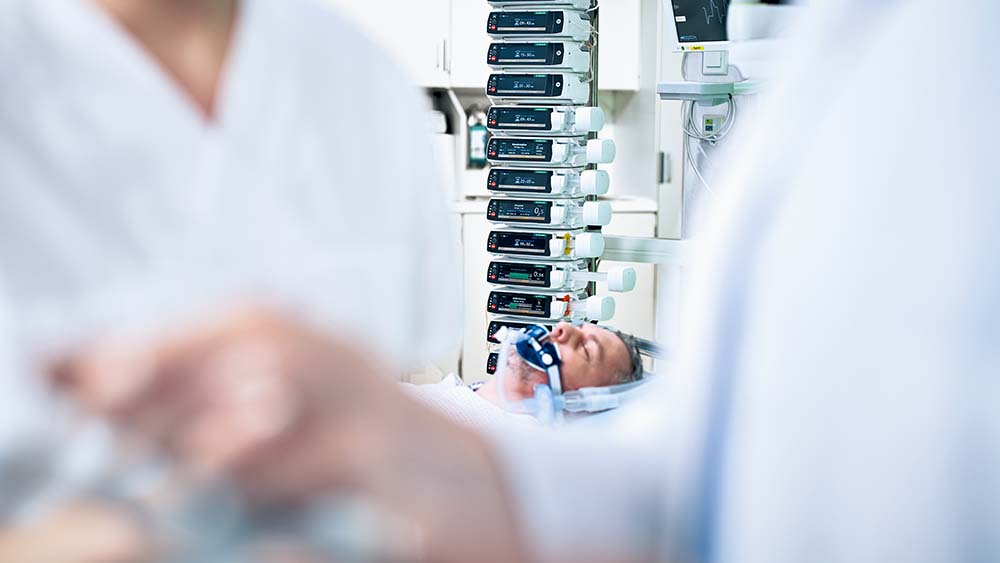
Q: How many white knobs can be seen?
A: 7